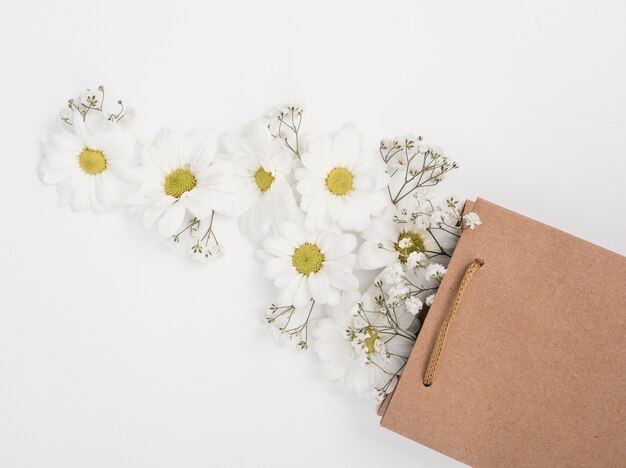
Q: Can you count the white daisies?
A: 7